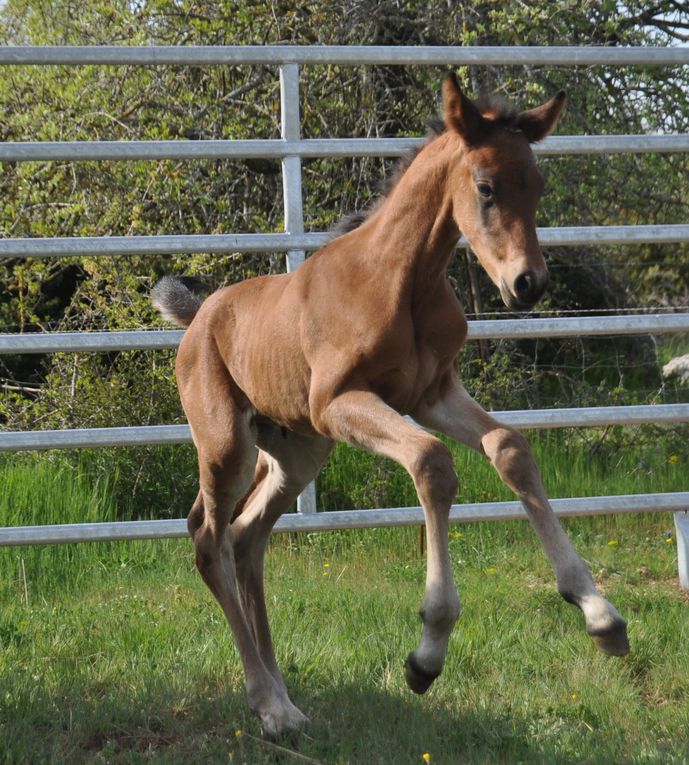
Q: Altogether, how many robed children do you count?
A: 0